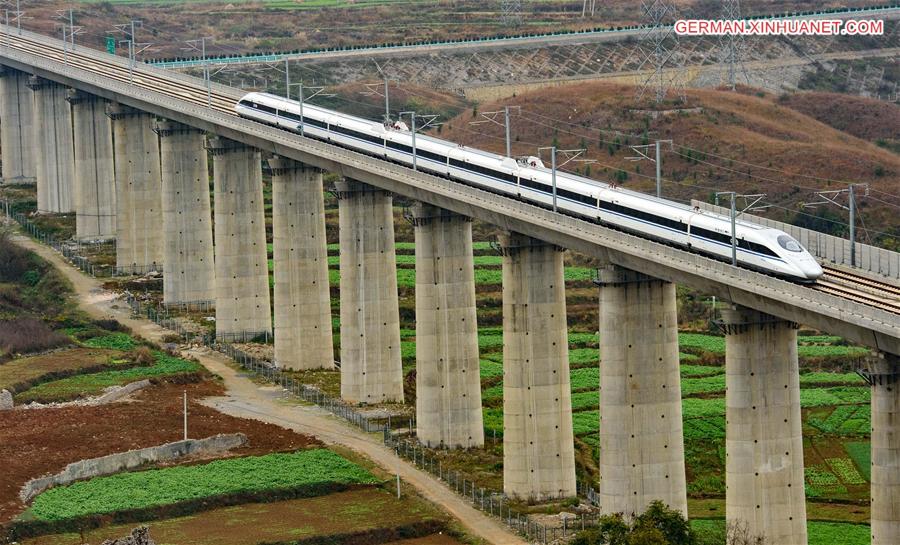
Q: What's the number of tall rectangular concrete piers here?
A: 13